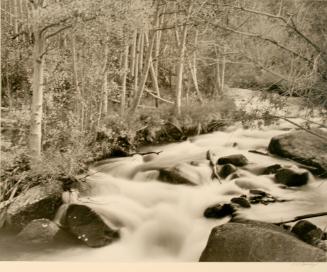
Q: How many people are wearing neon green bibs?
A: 0